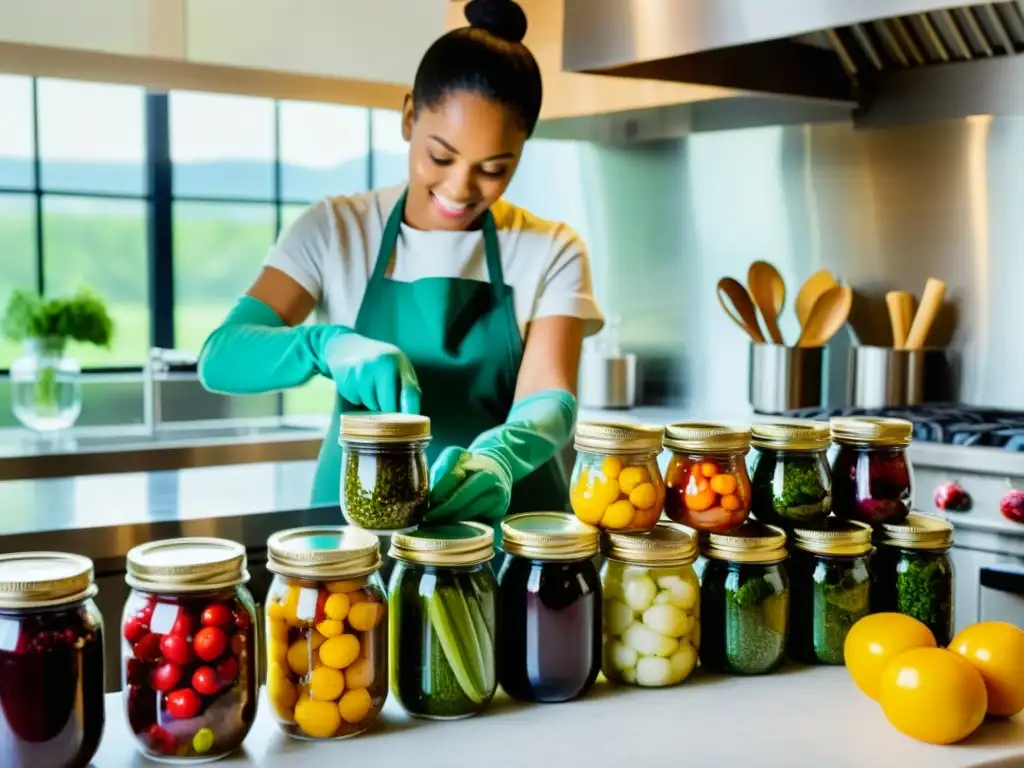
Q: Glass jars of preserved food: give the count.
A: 14